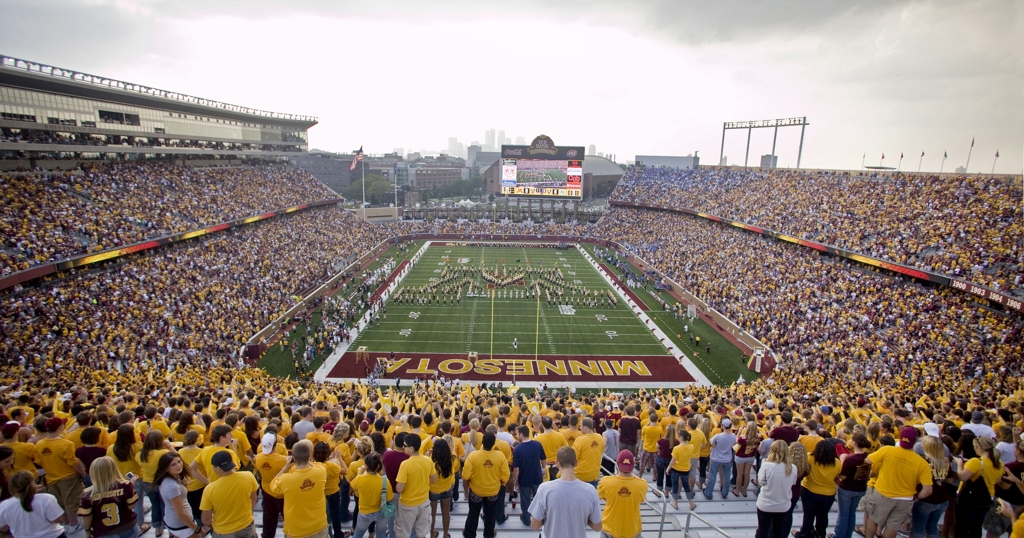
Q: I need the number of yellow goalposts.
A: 2